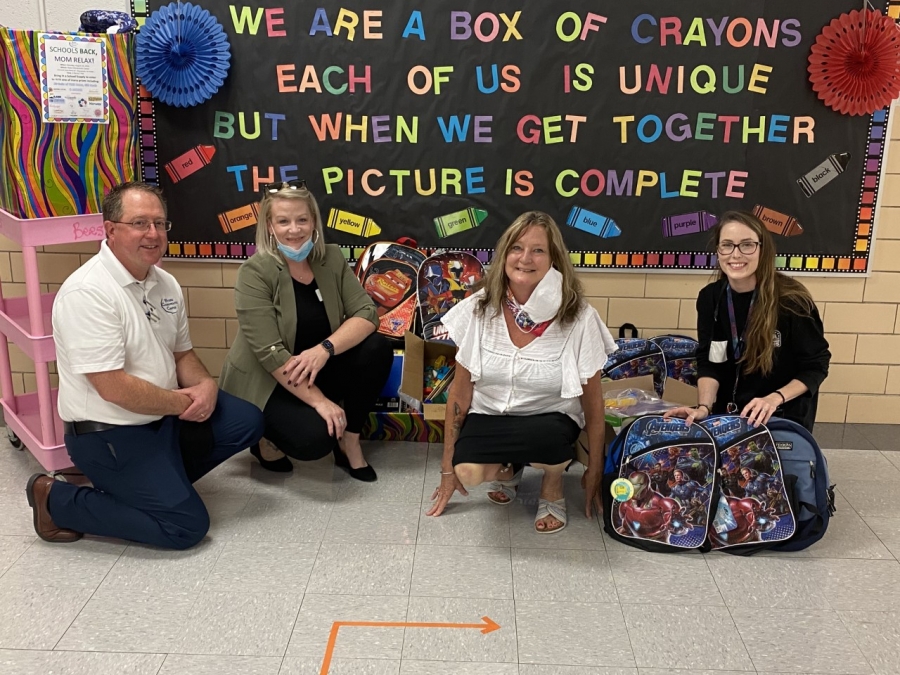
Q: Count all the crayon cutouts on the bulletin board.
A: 8